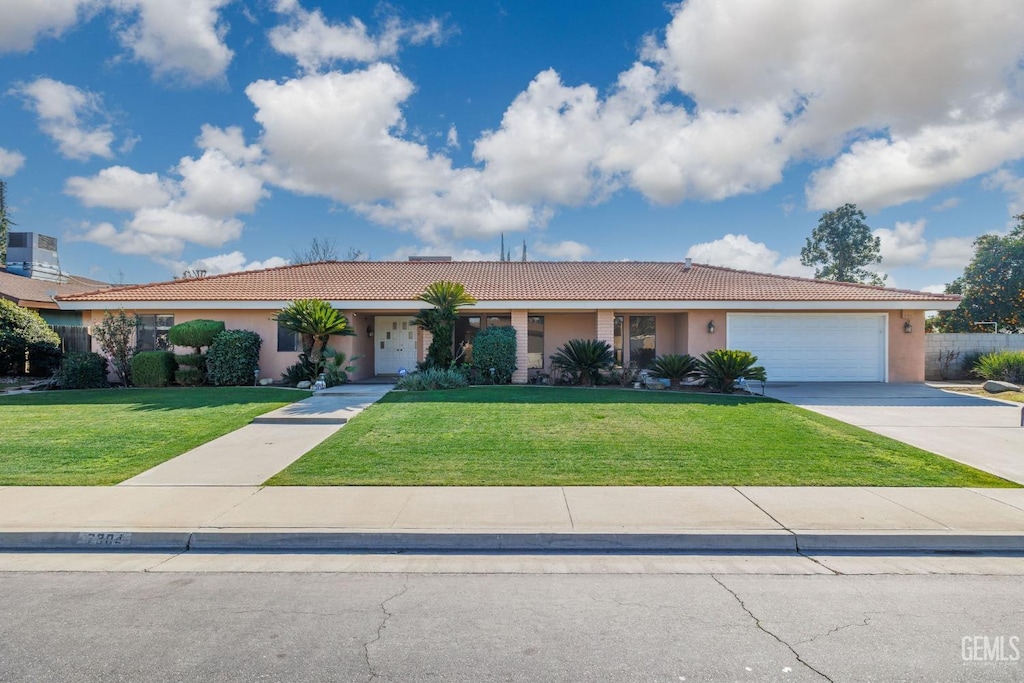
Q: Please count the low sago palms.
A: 3